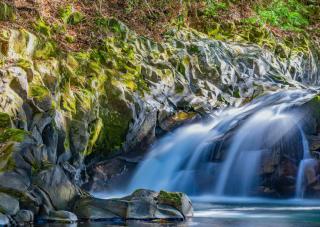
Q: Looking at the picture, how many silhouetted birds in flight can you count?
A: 0